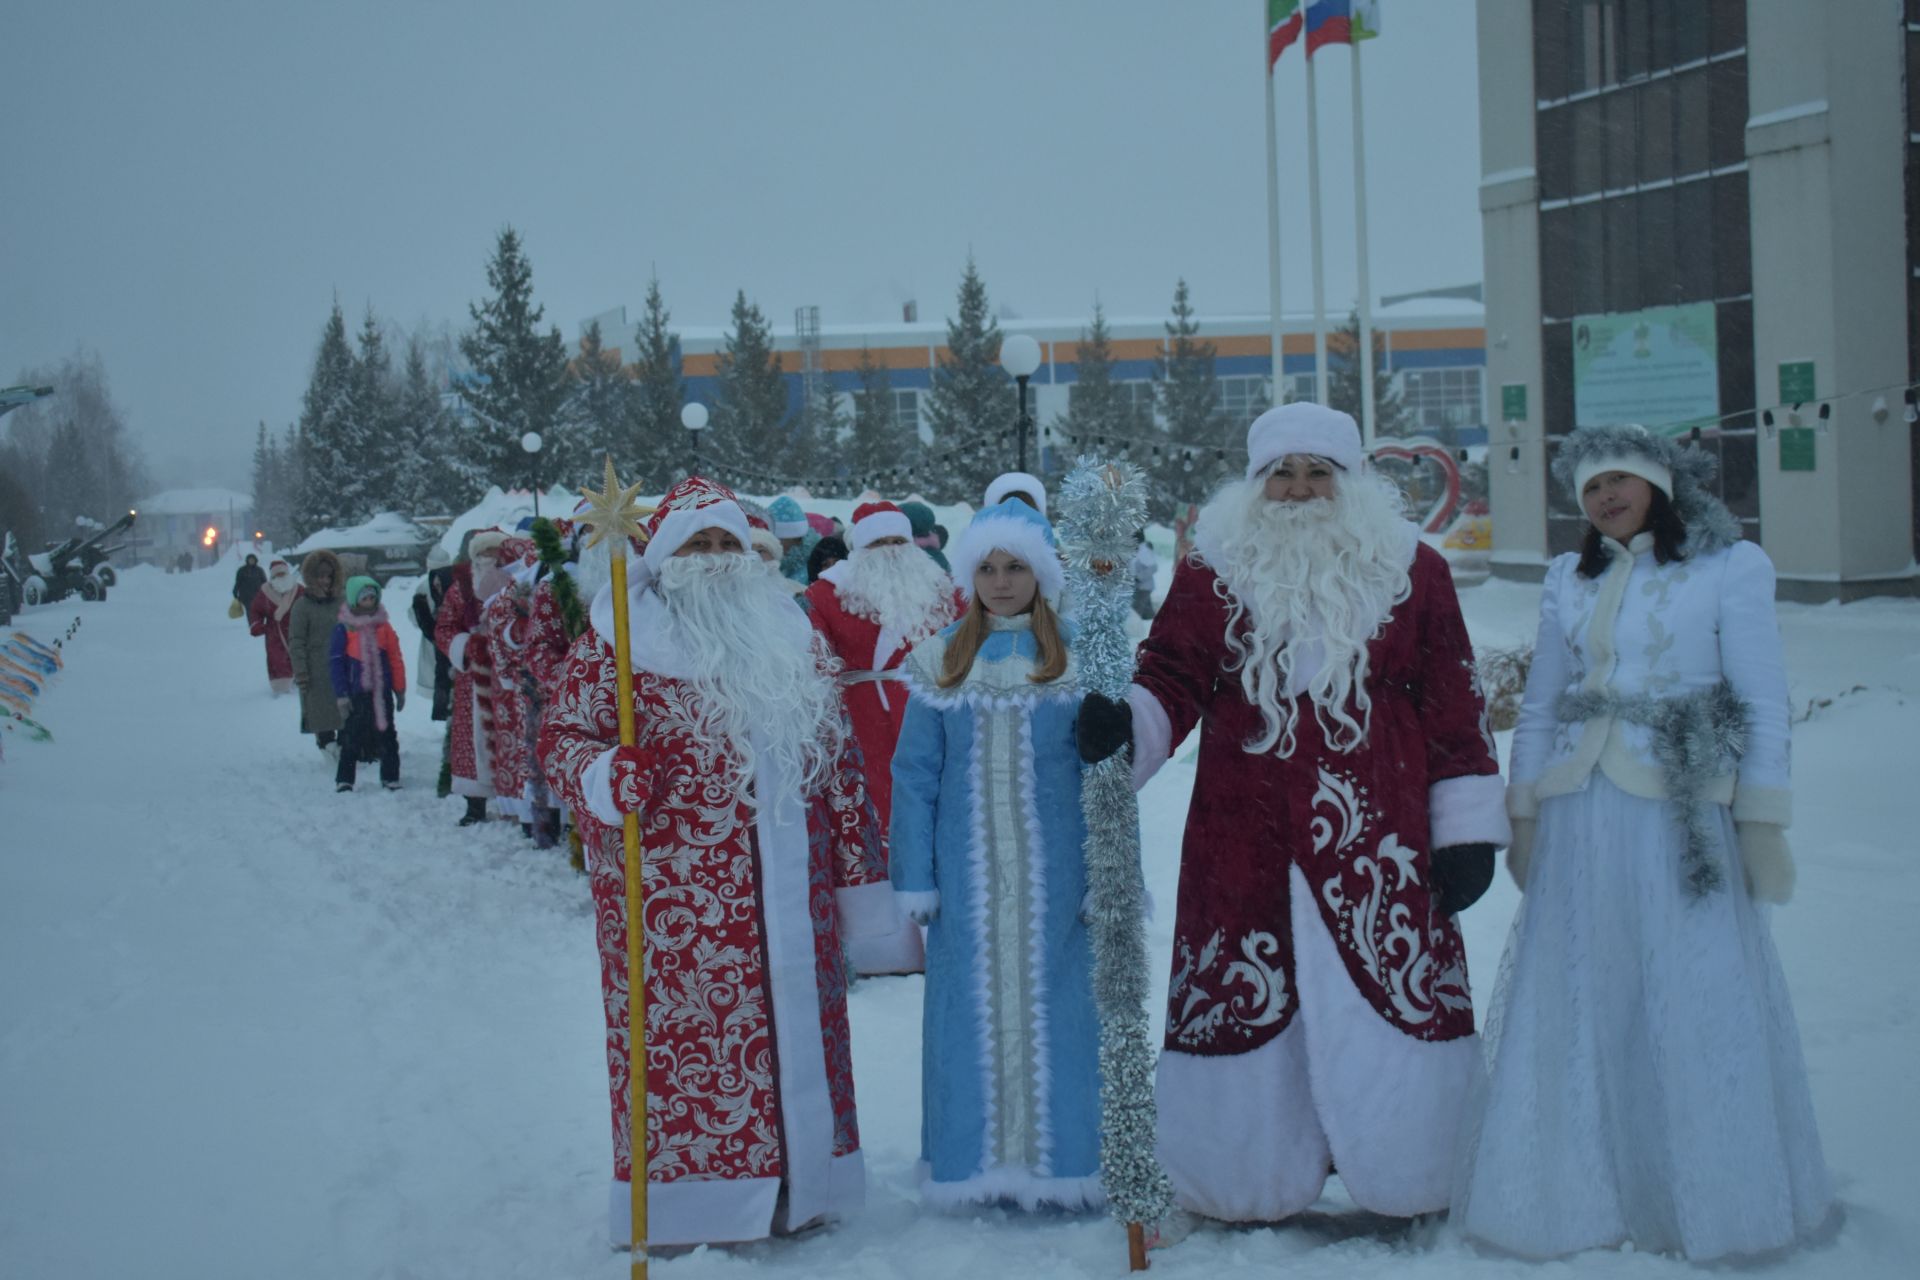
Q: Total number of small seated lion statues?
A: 0